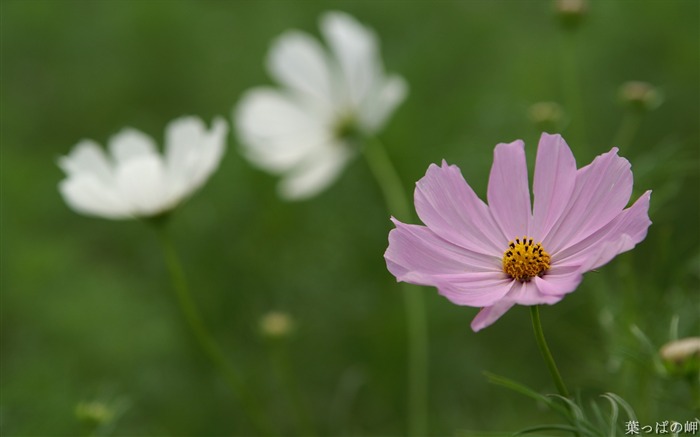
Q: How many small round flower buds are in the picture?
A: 6